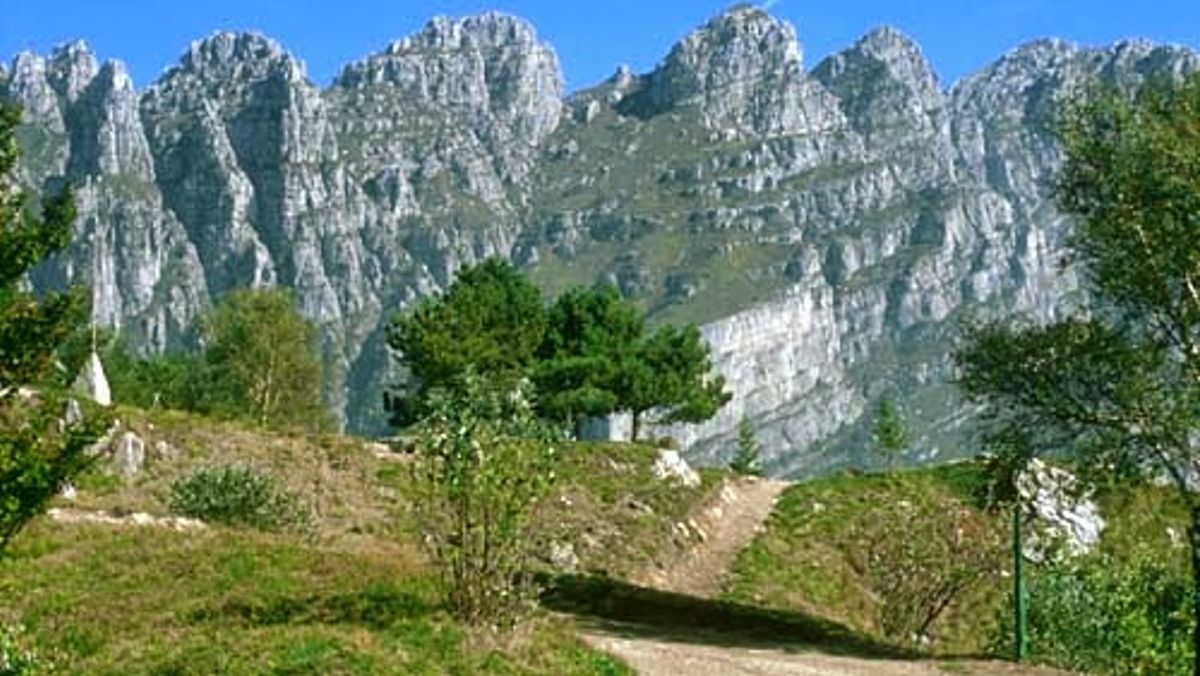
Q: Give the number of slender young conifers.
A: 2